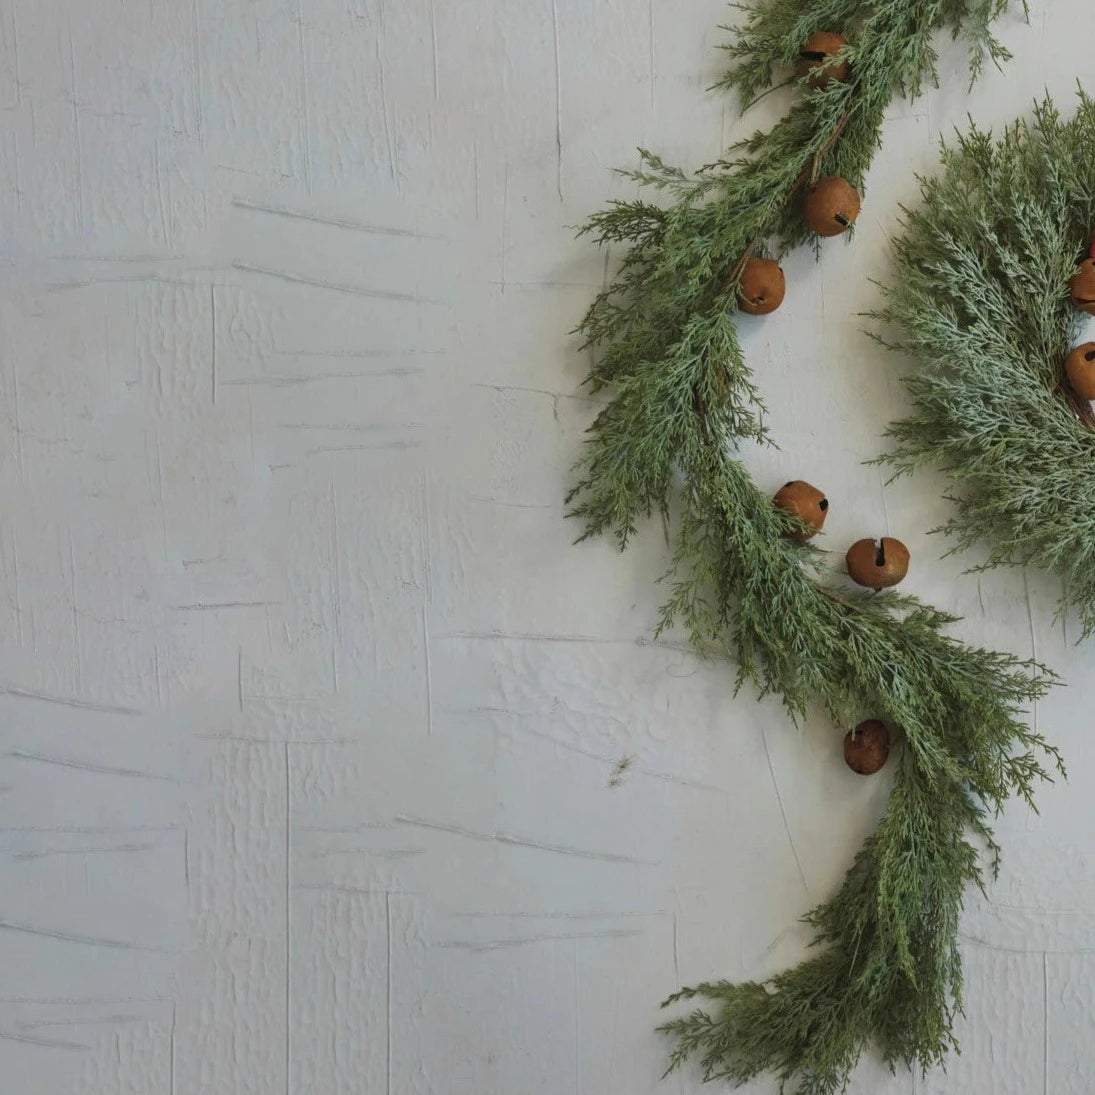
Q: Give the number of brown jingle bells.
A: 8